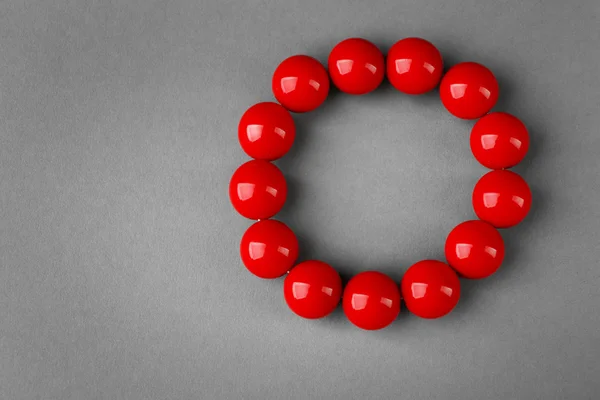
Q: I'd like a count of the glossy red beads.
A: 13